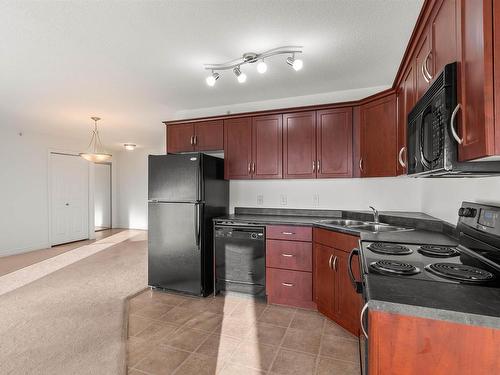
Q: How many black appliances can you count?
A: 4